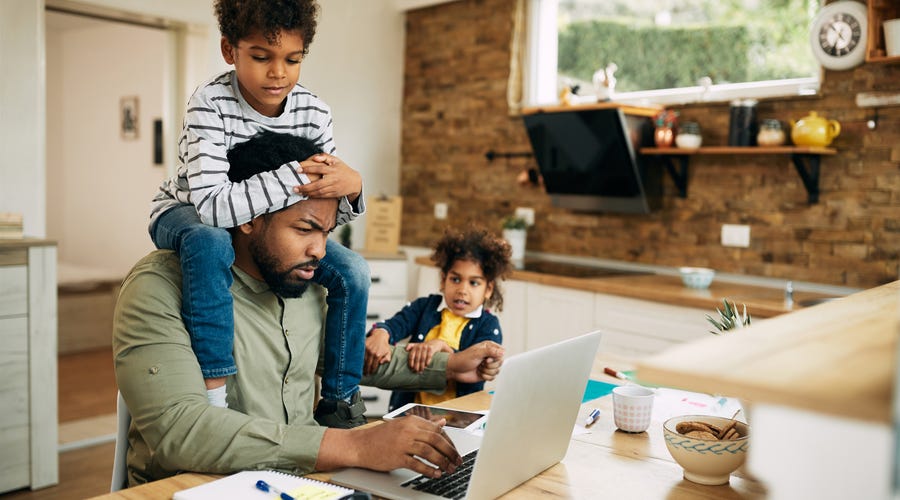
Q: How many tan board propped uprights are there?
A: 1